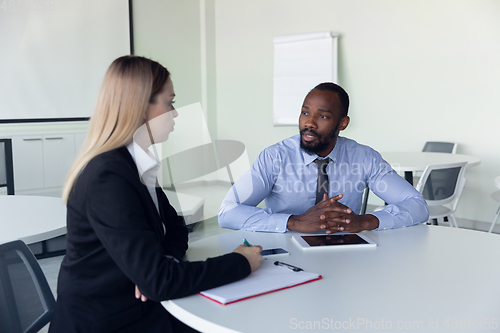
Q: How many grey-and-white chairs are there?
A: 2